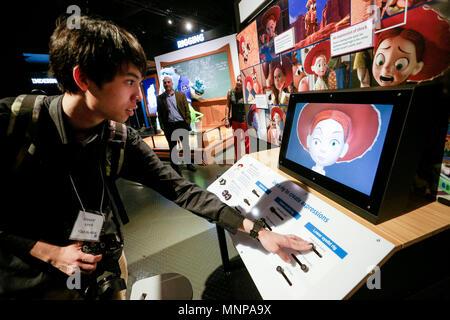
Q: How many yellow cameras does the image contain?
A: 0